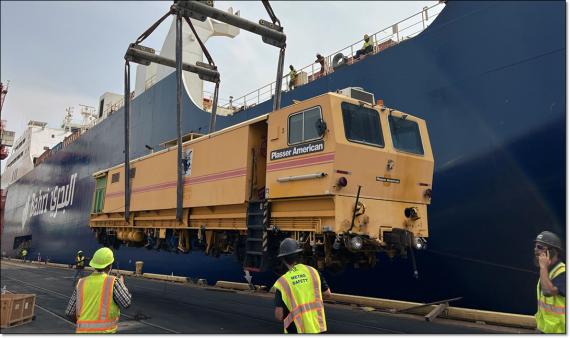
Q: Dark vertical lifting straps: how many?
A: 4